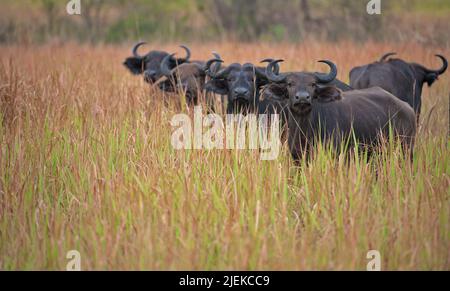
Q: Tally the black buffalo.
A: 5